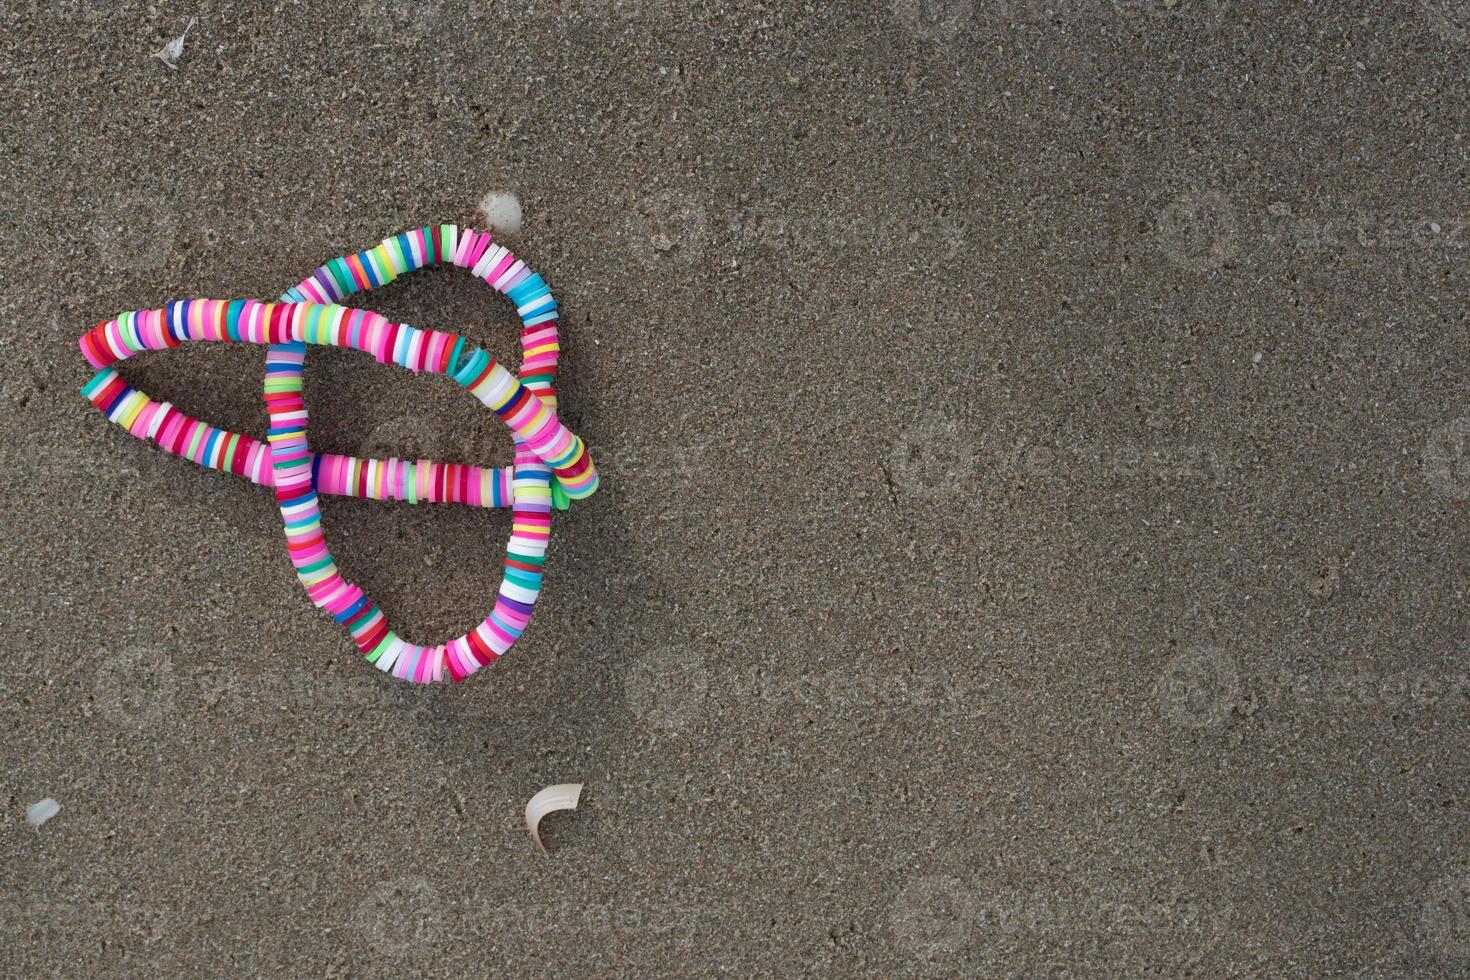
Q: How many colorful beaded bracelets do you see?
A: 2